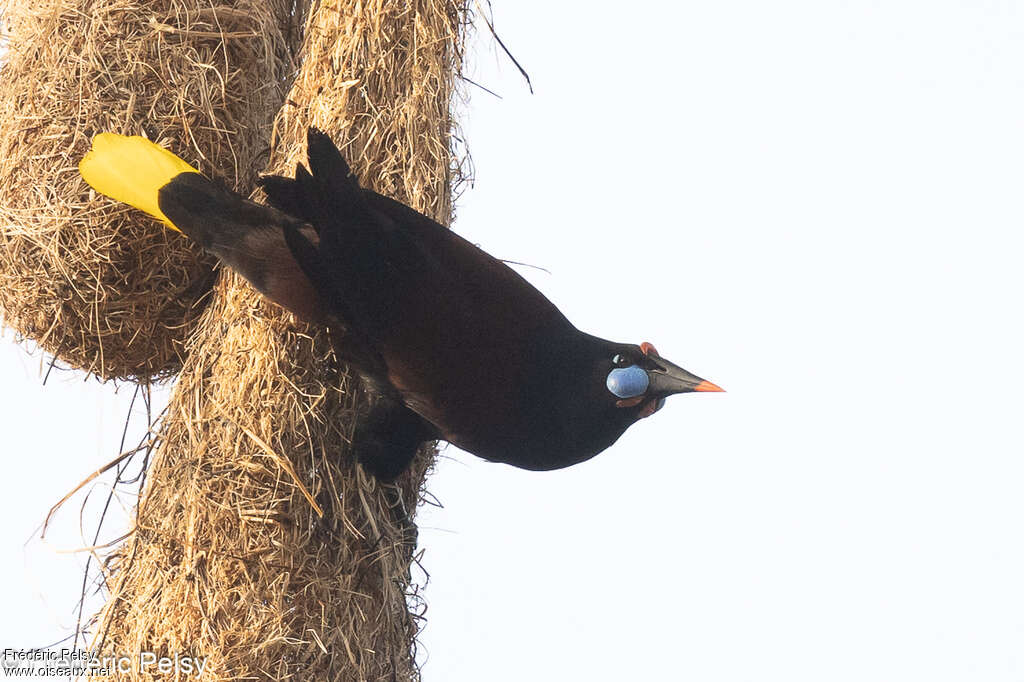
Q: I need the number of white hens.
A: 0